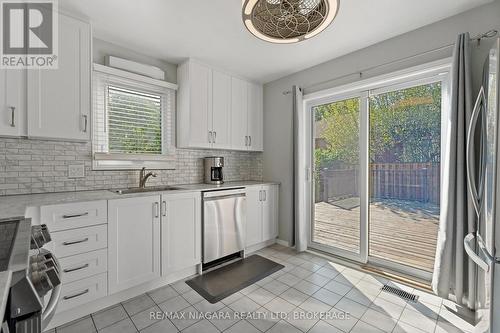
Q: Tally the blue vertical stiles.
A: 0